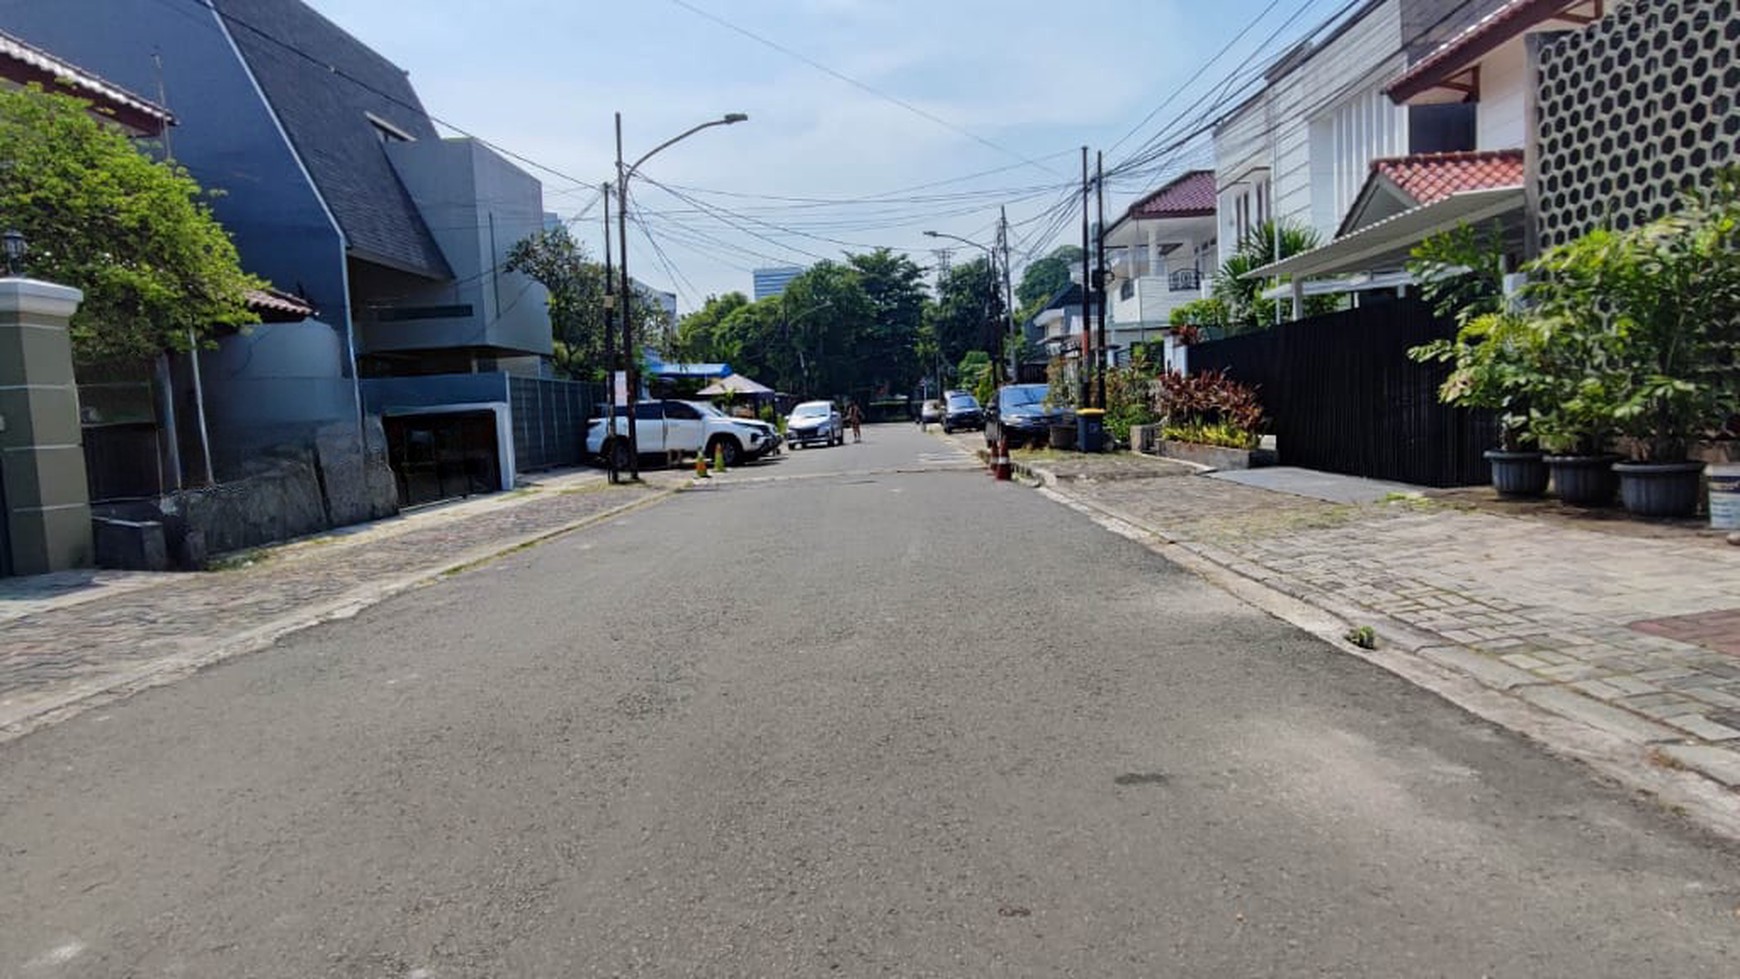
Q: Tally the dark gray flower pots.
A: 3